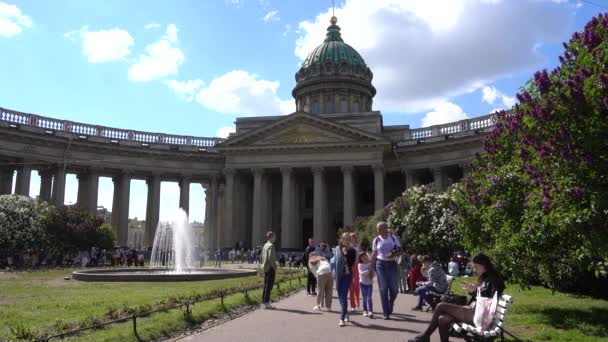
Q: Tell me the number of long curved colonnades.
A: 2